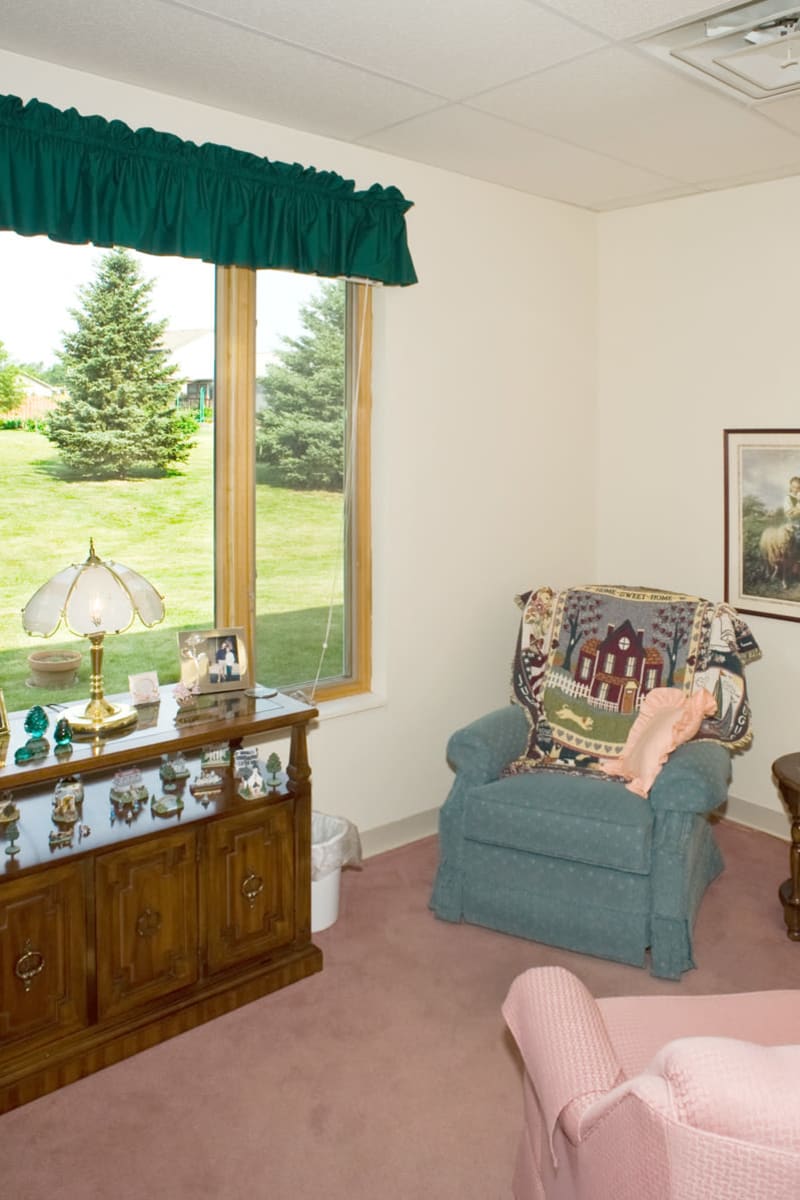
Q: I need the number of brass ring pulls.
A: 3